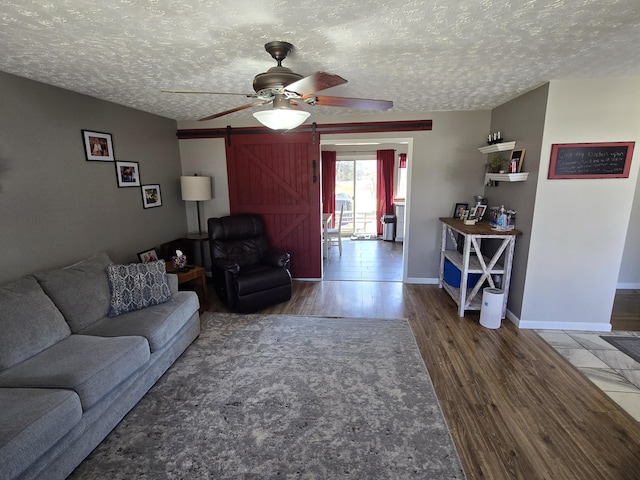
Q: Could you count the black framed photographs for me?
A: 5